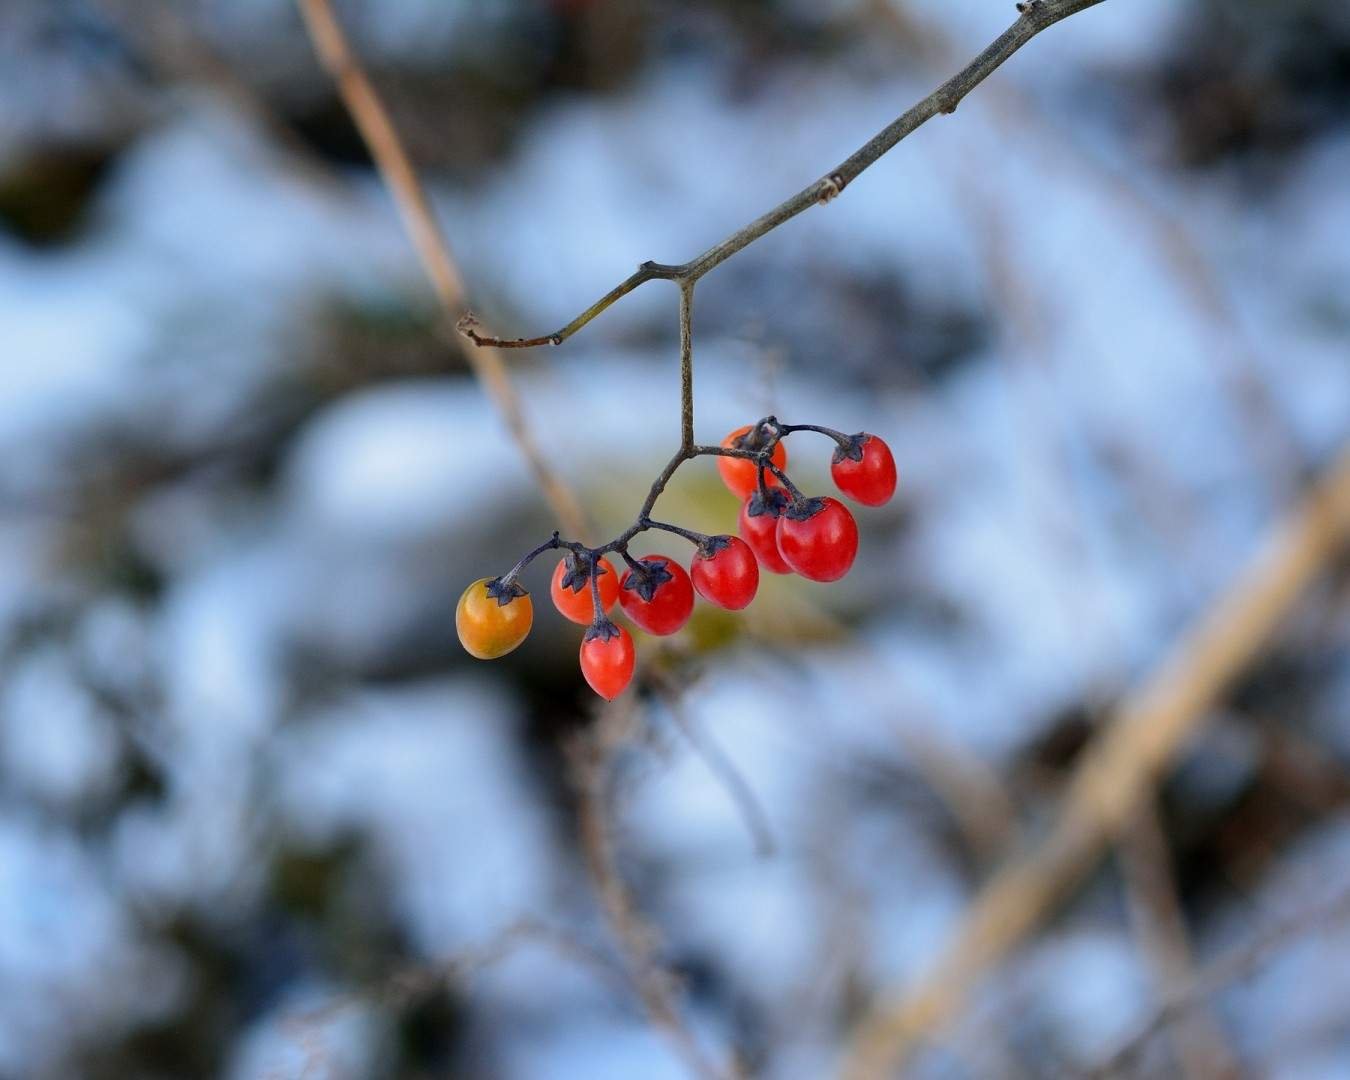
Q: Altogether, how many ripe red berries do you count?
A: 8